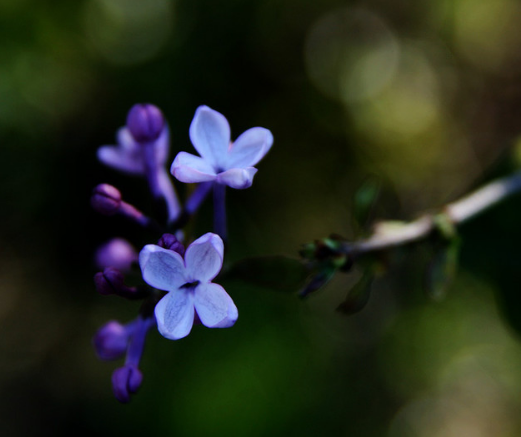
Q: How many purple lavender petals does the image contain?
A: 8